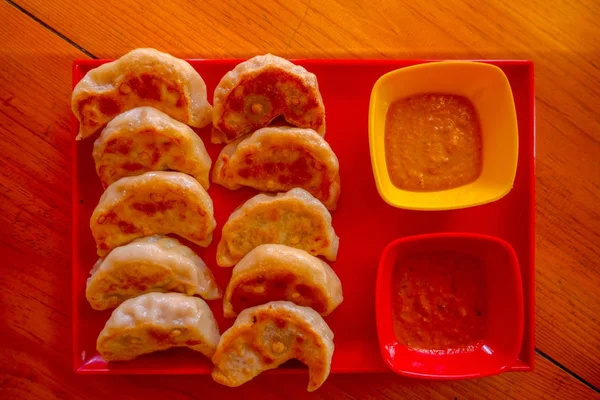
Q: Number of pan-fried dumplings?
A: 10